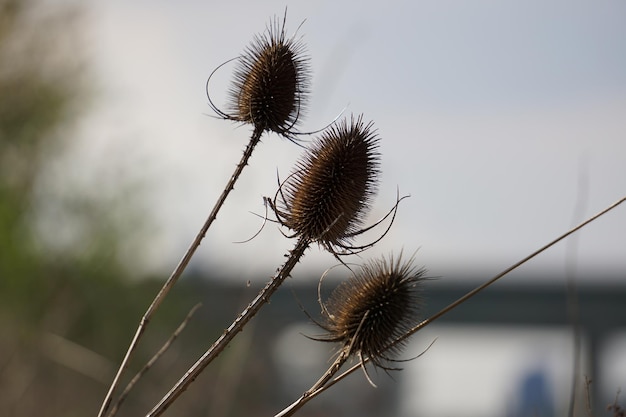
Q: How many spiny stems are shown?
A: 3